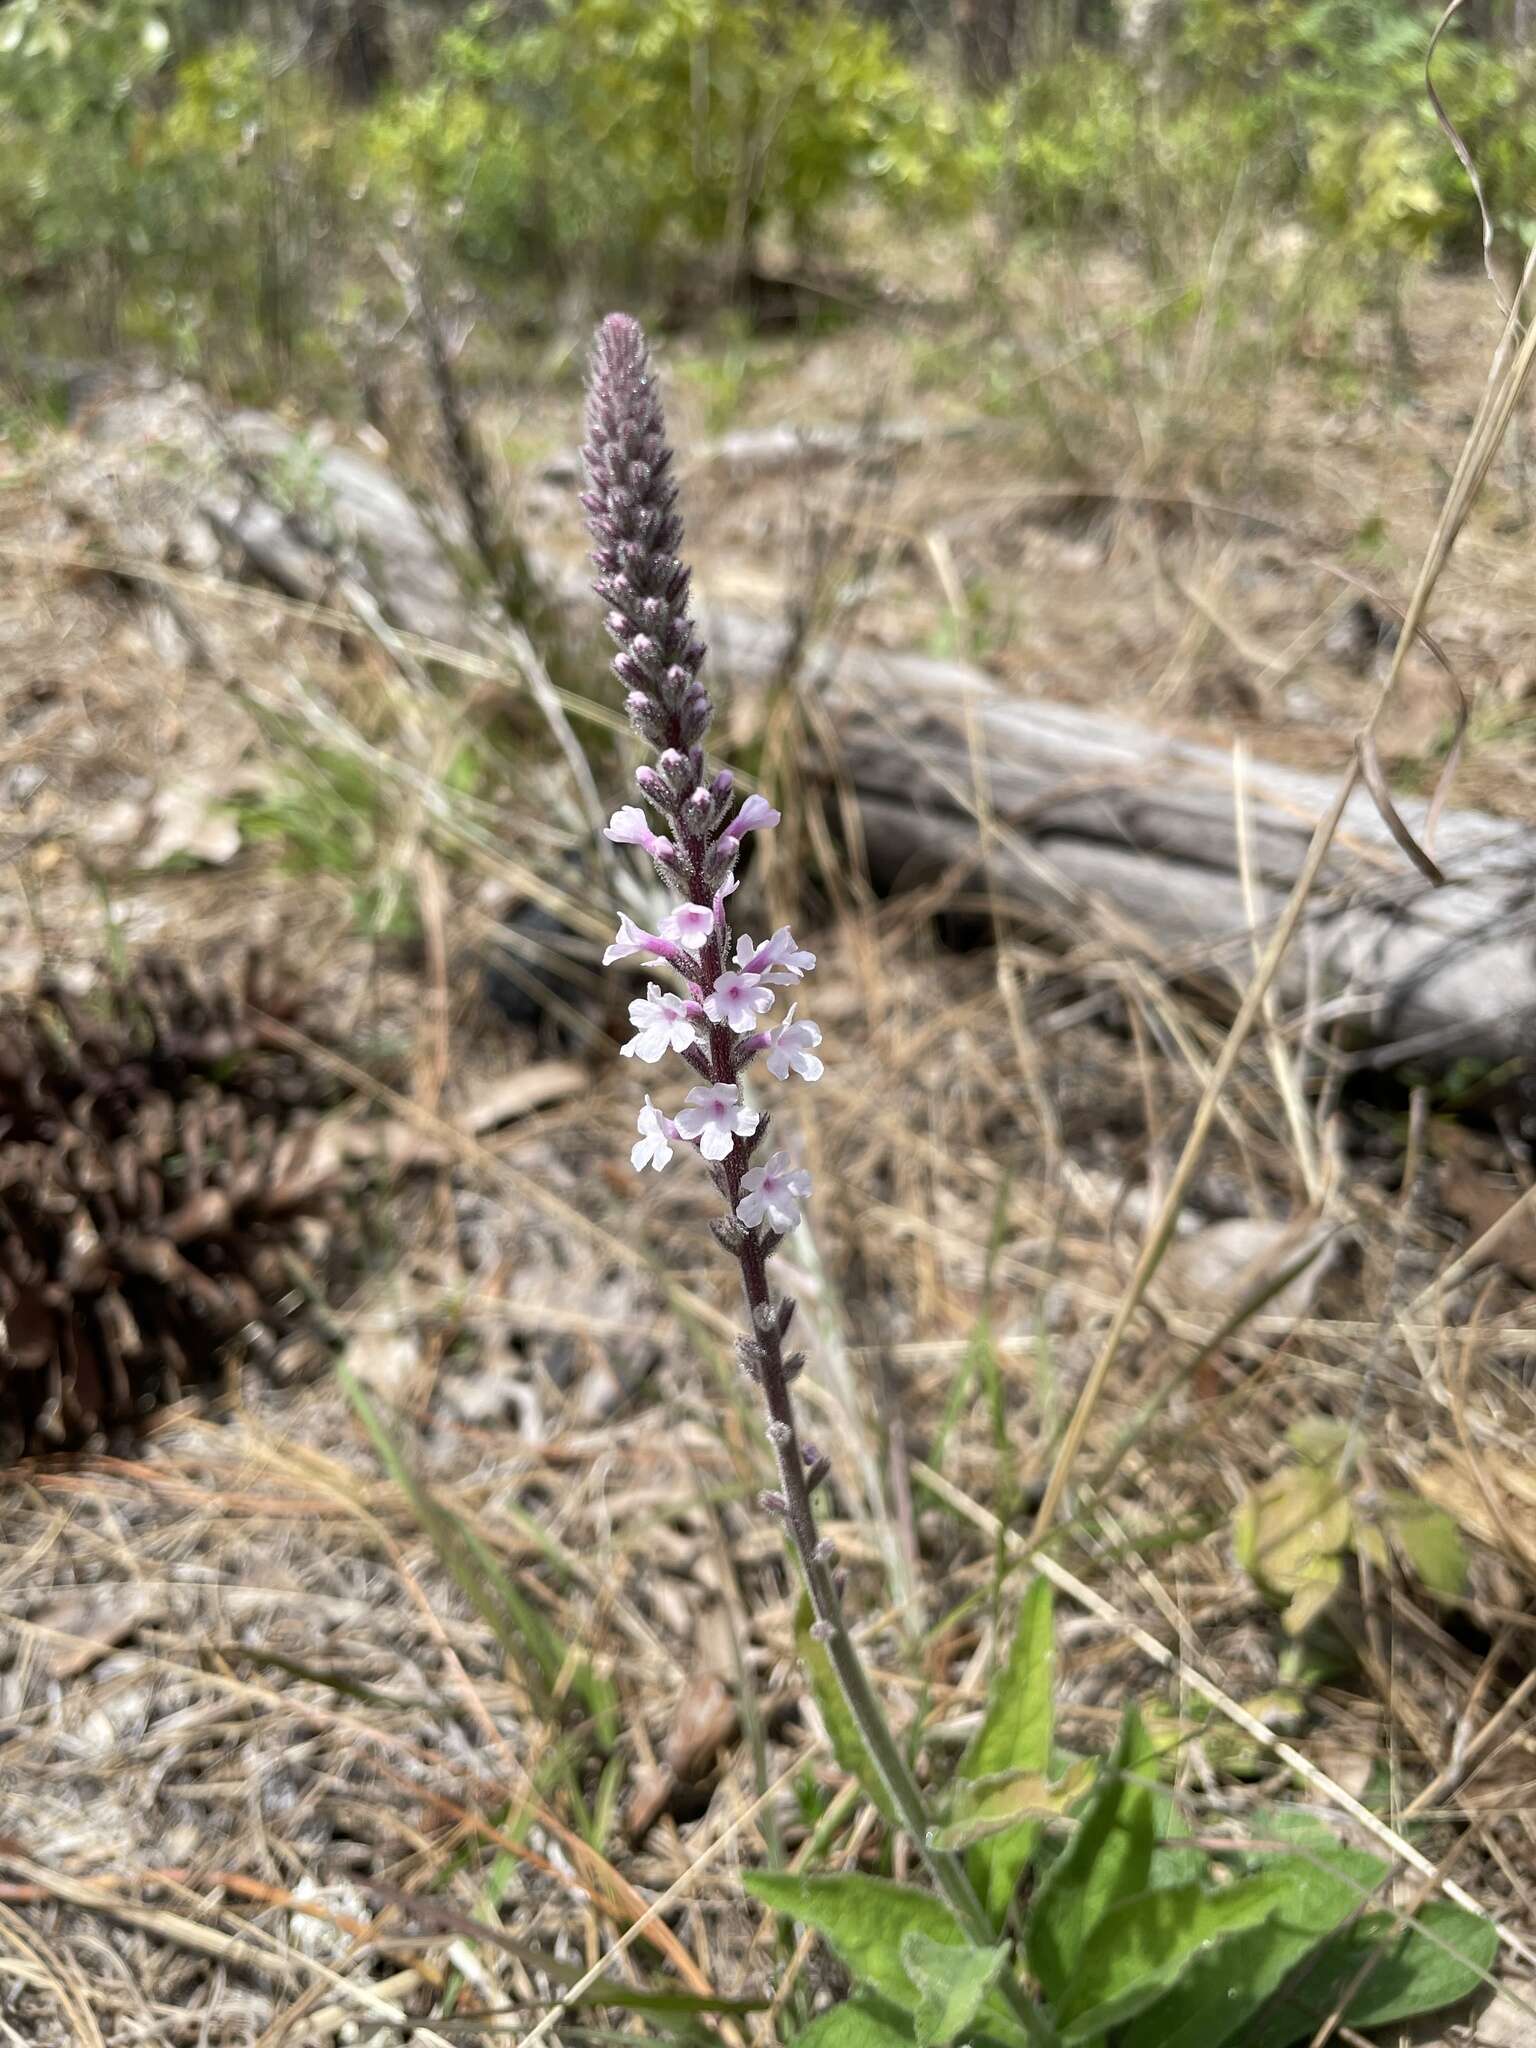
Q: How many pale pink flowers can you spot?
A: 12